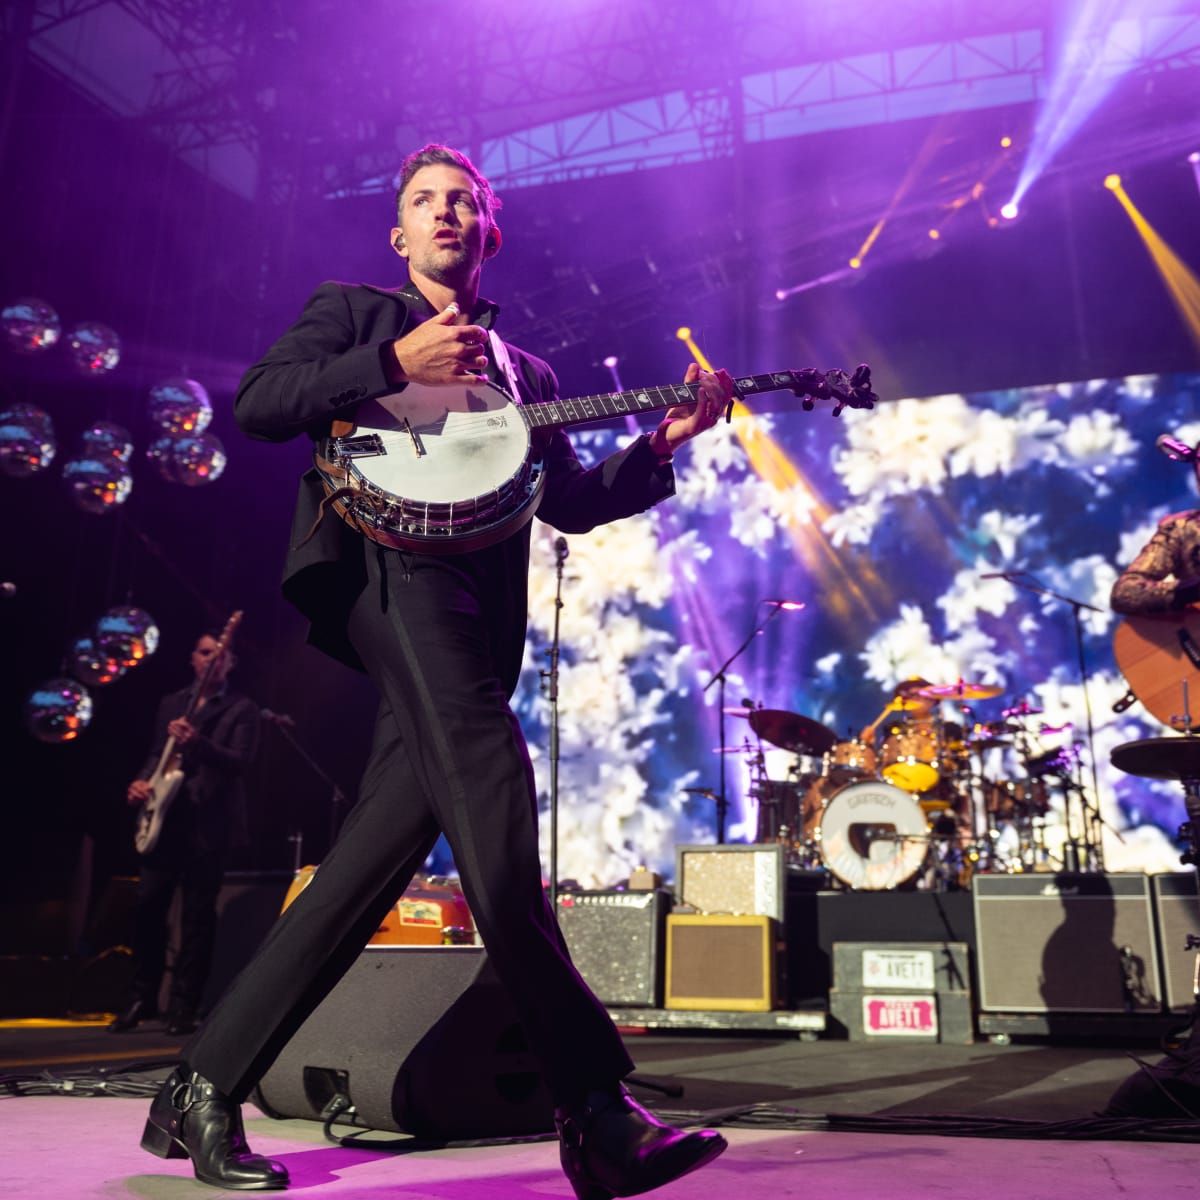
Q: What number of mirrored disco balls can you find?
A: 12